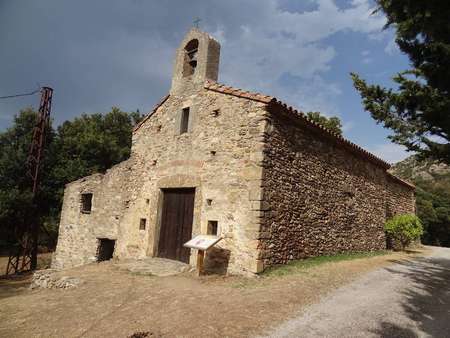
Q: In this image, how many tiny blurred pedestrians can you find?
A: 0